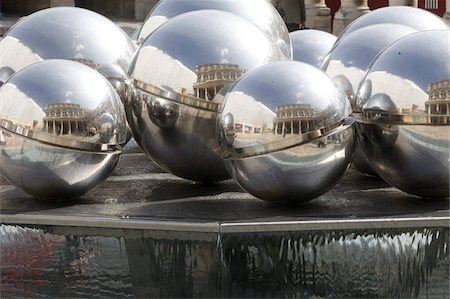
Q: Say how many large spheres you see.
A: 9